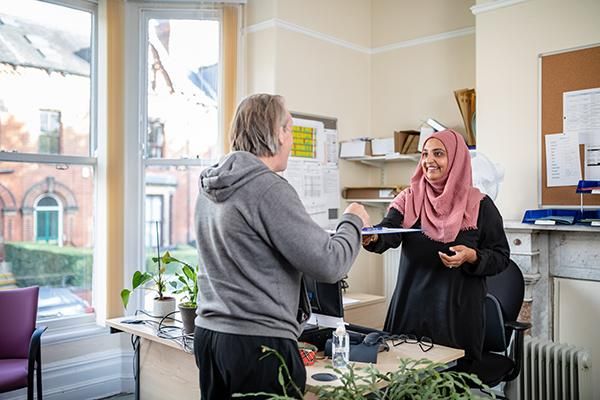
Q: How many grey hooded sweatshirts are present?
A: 1